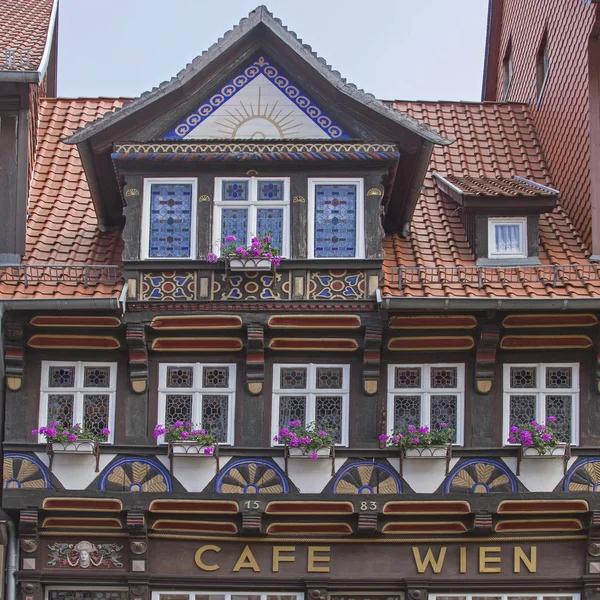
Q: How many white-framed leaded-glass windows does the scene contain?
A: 8